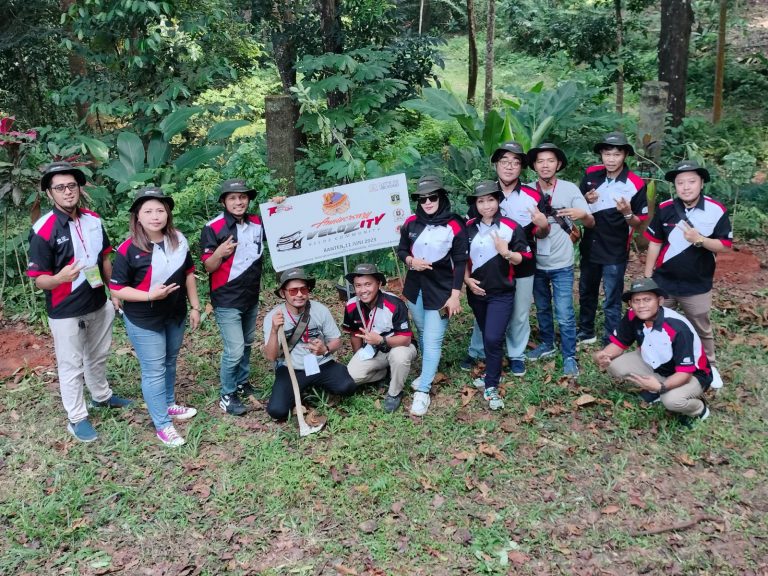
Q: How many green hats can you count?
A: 12